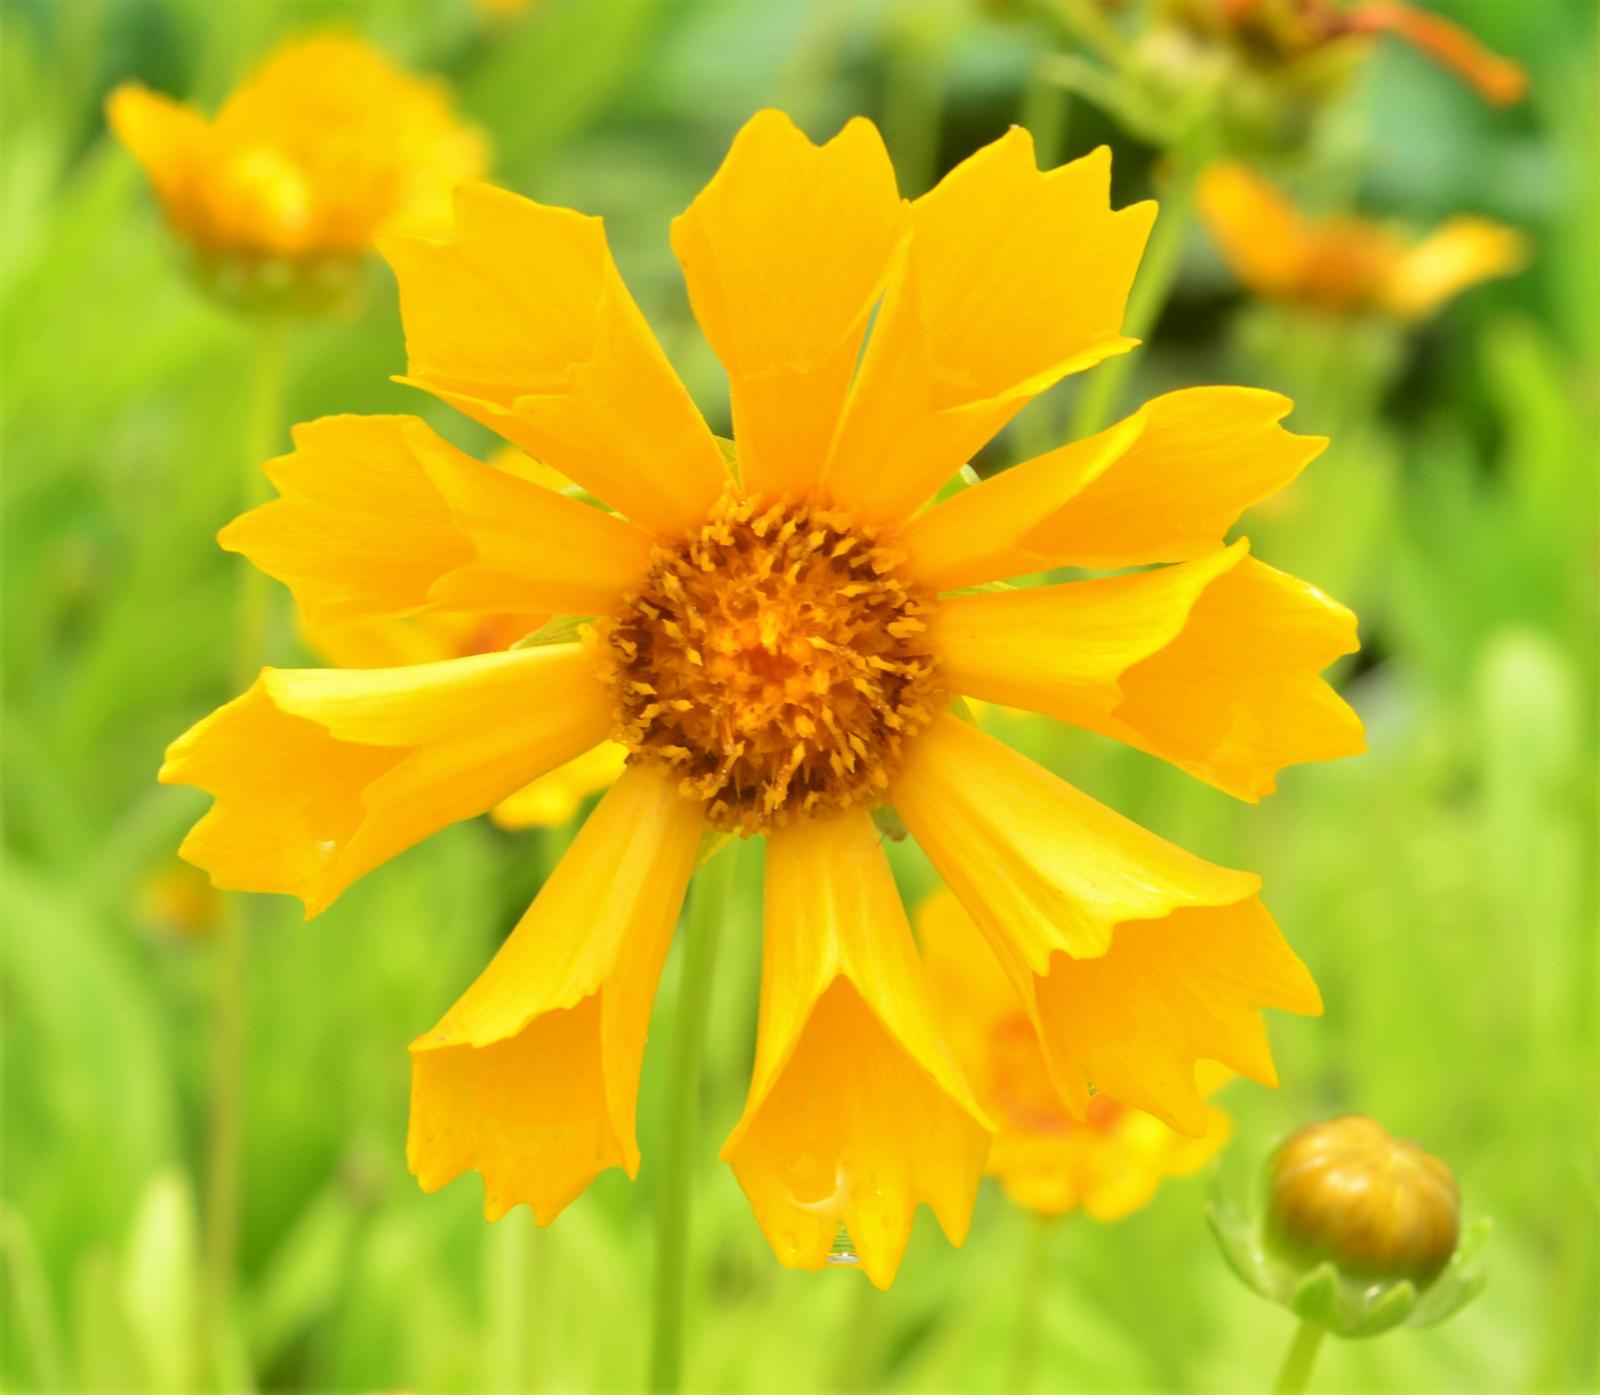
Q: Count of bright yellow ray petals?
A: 10